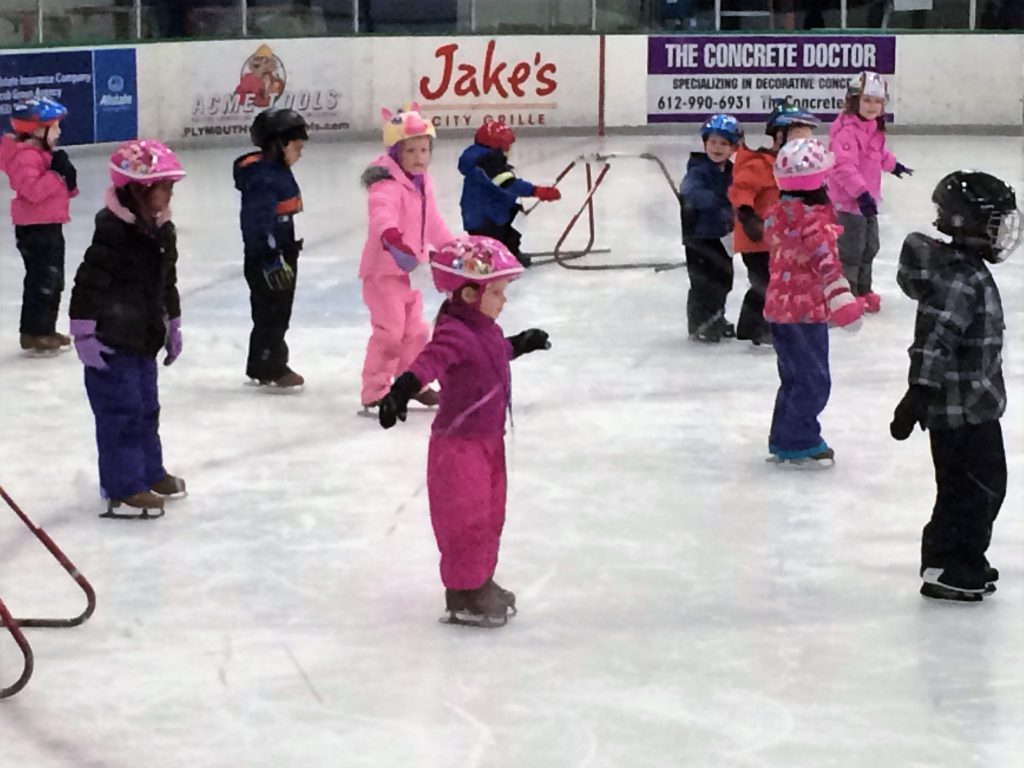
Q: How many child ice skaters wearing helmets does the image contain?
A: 11